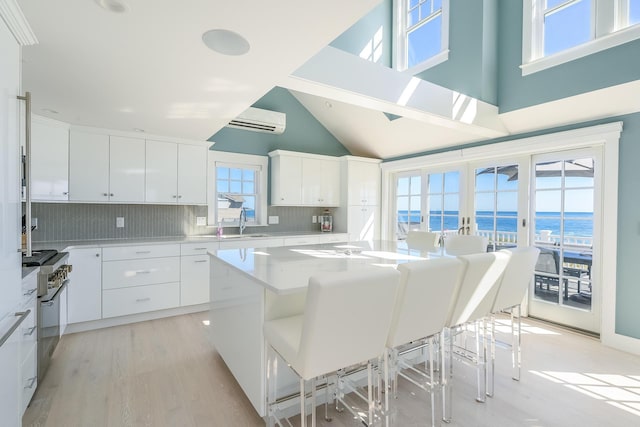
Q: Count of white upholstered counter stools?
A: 6